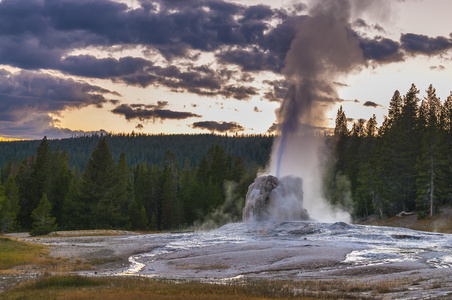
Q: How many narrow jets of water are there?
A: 1